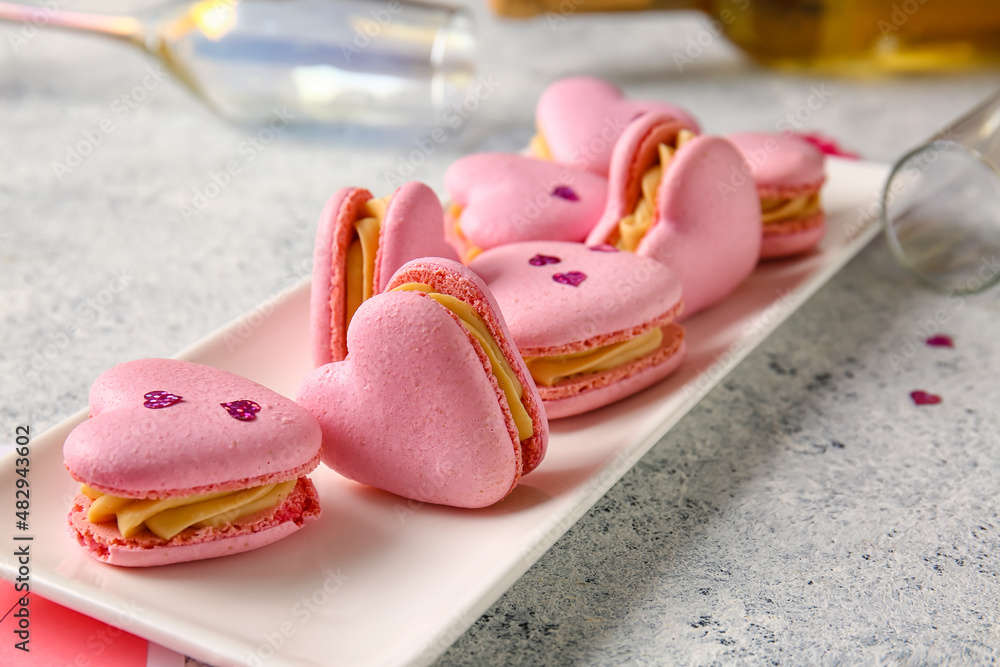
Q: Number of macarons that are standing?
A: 3